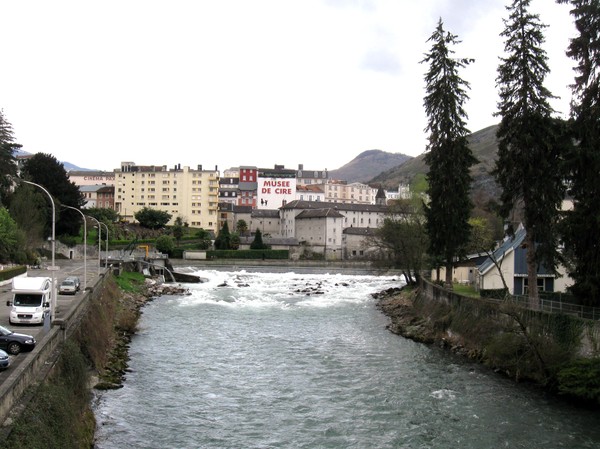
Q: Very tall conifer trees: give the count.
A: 3